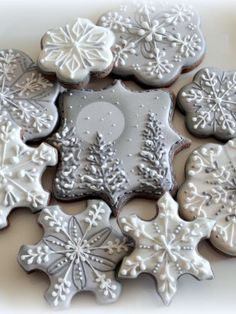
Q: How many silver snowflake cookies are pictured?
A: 4